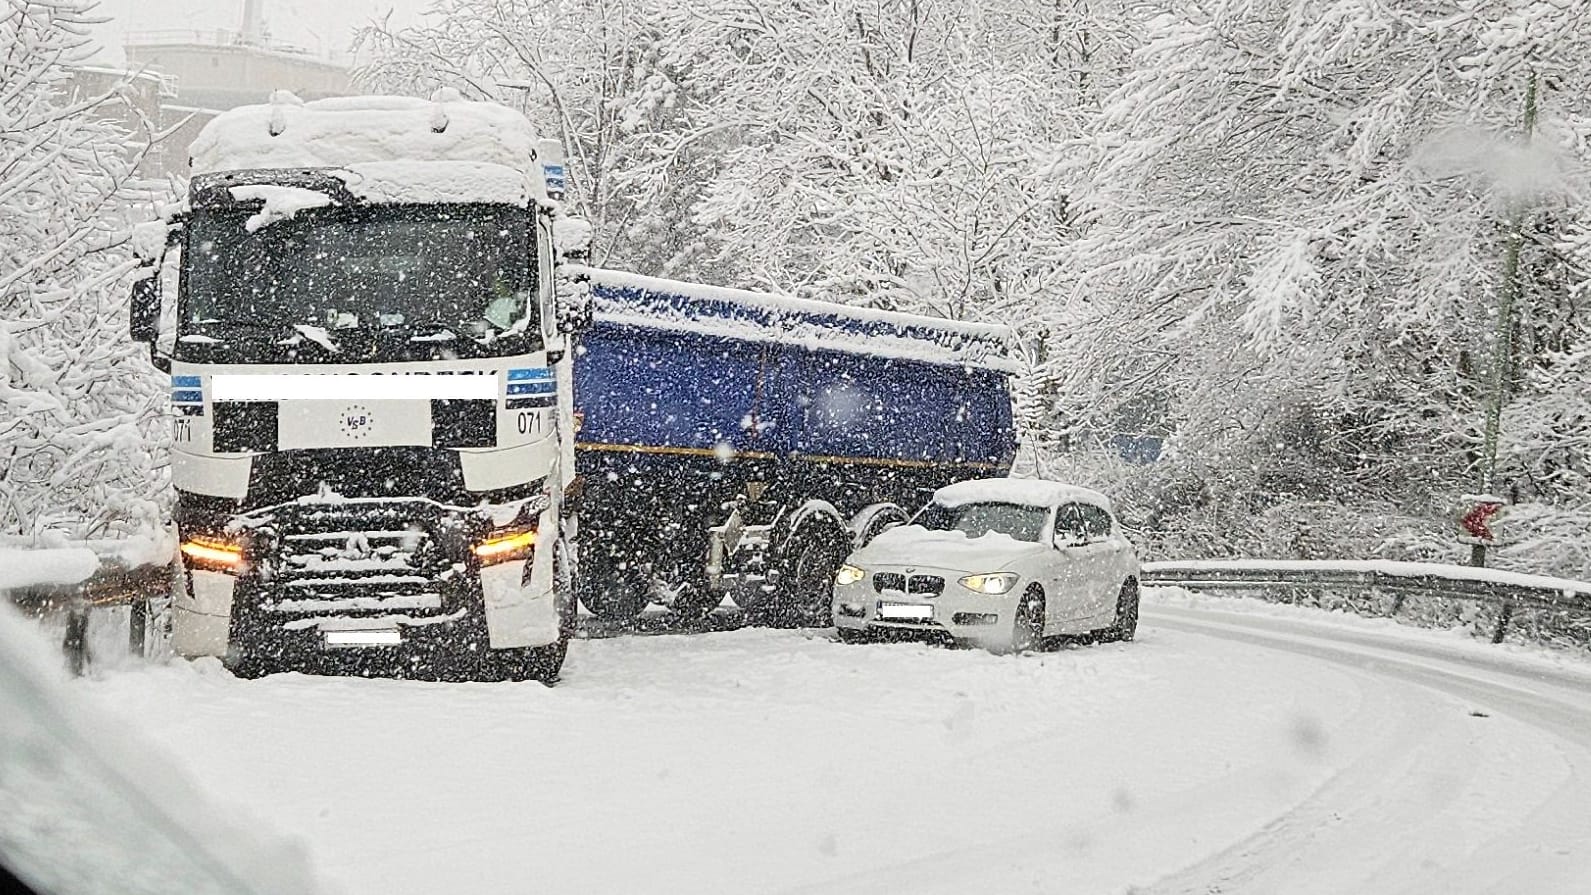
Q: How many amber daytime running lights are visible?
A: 2